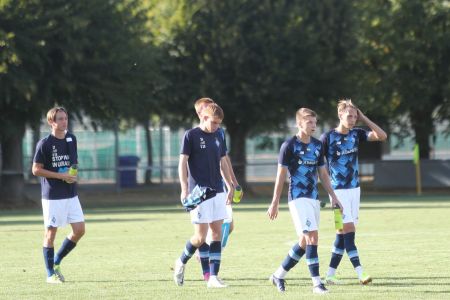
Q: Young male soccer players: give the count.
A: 5